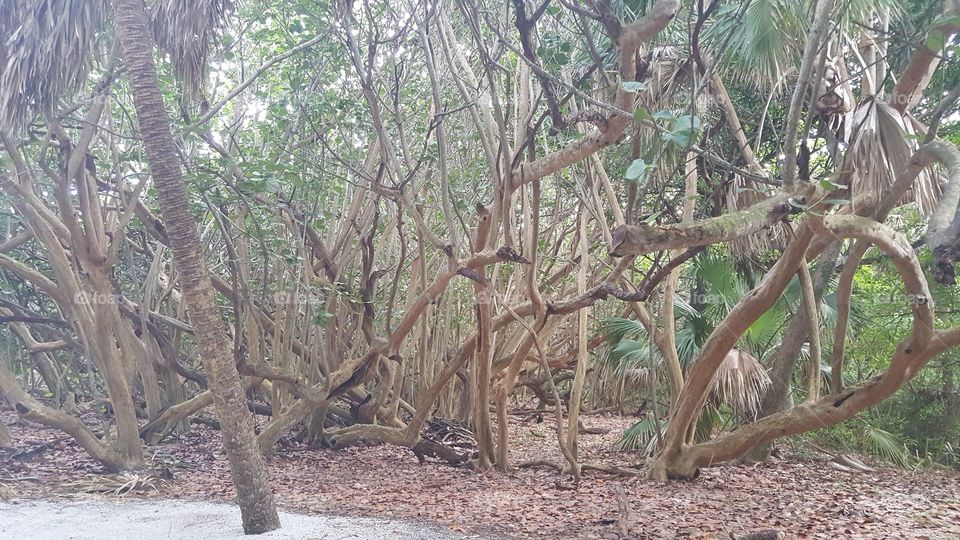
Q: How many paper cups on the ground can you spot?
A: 0